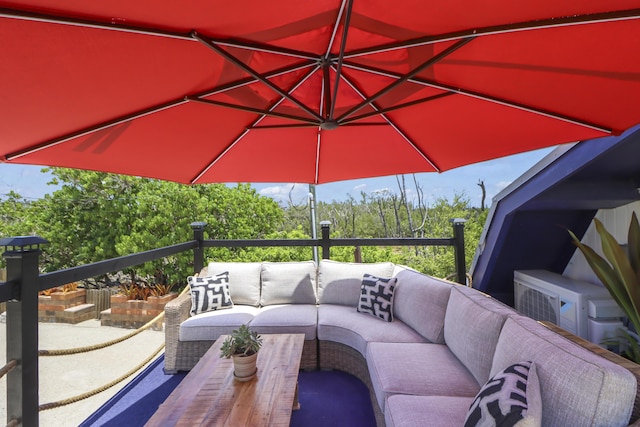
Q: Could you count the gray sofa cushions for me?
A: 11